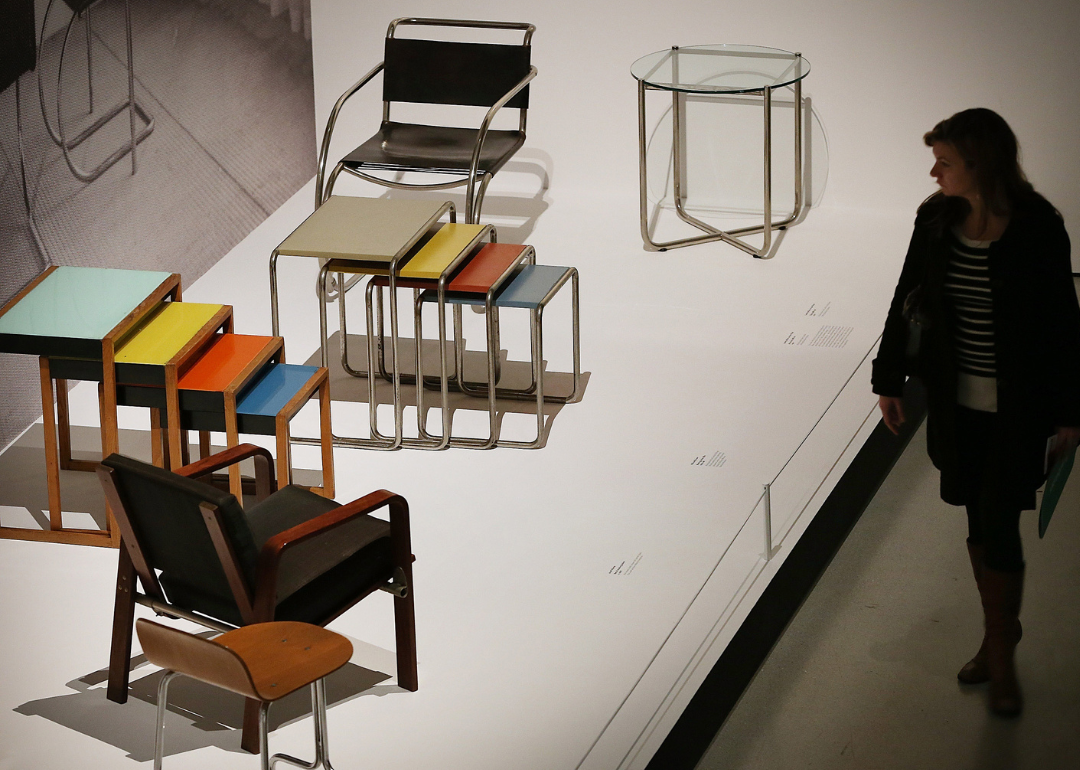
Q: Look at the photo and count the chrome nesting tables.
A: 4